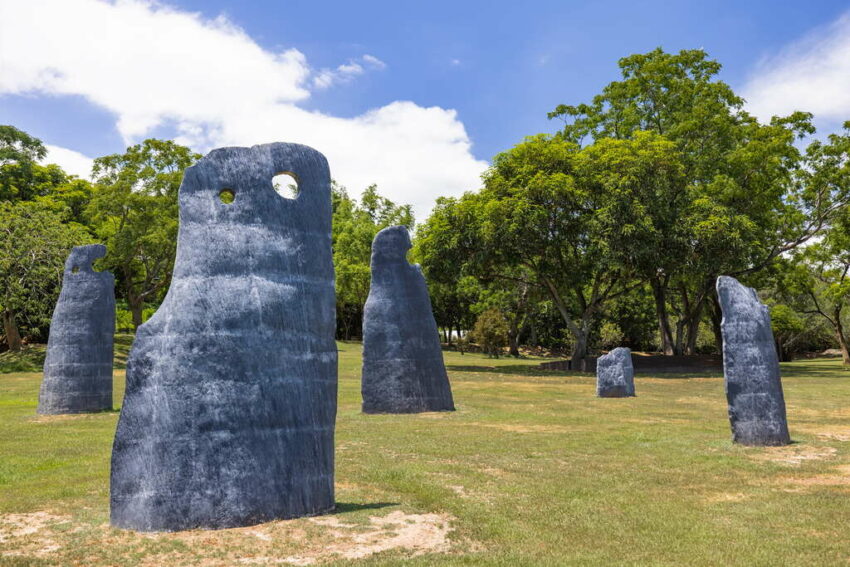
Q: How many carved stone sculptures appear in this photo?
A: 5